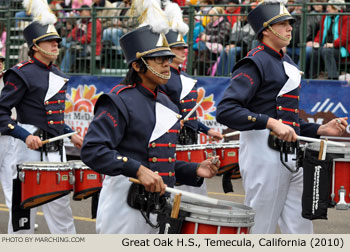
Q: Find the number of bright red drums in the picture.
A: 6